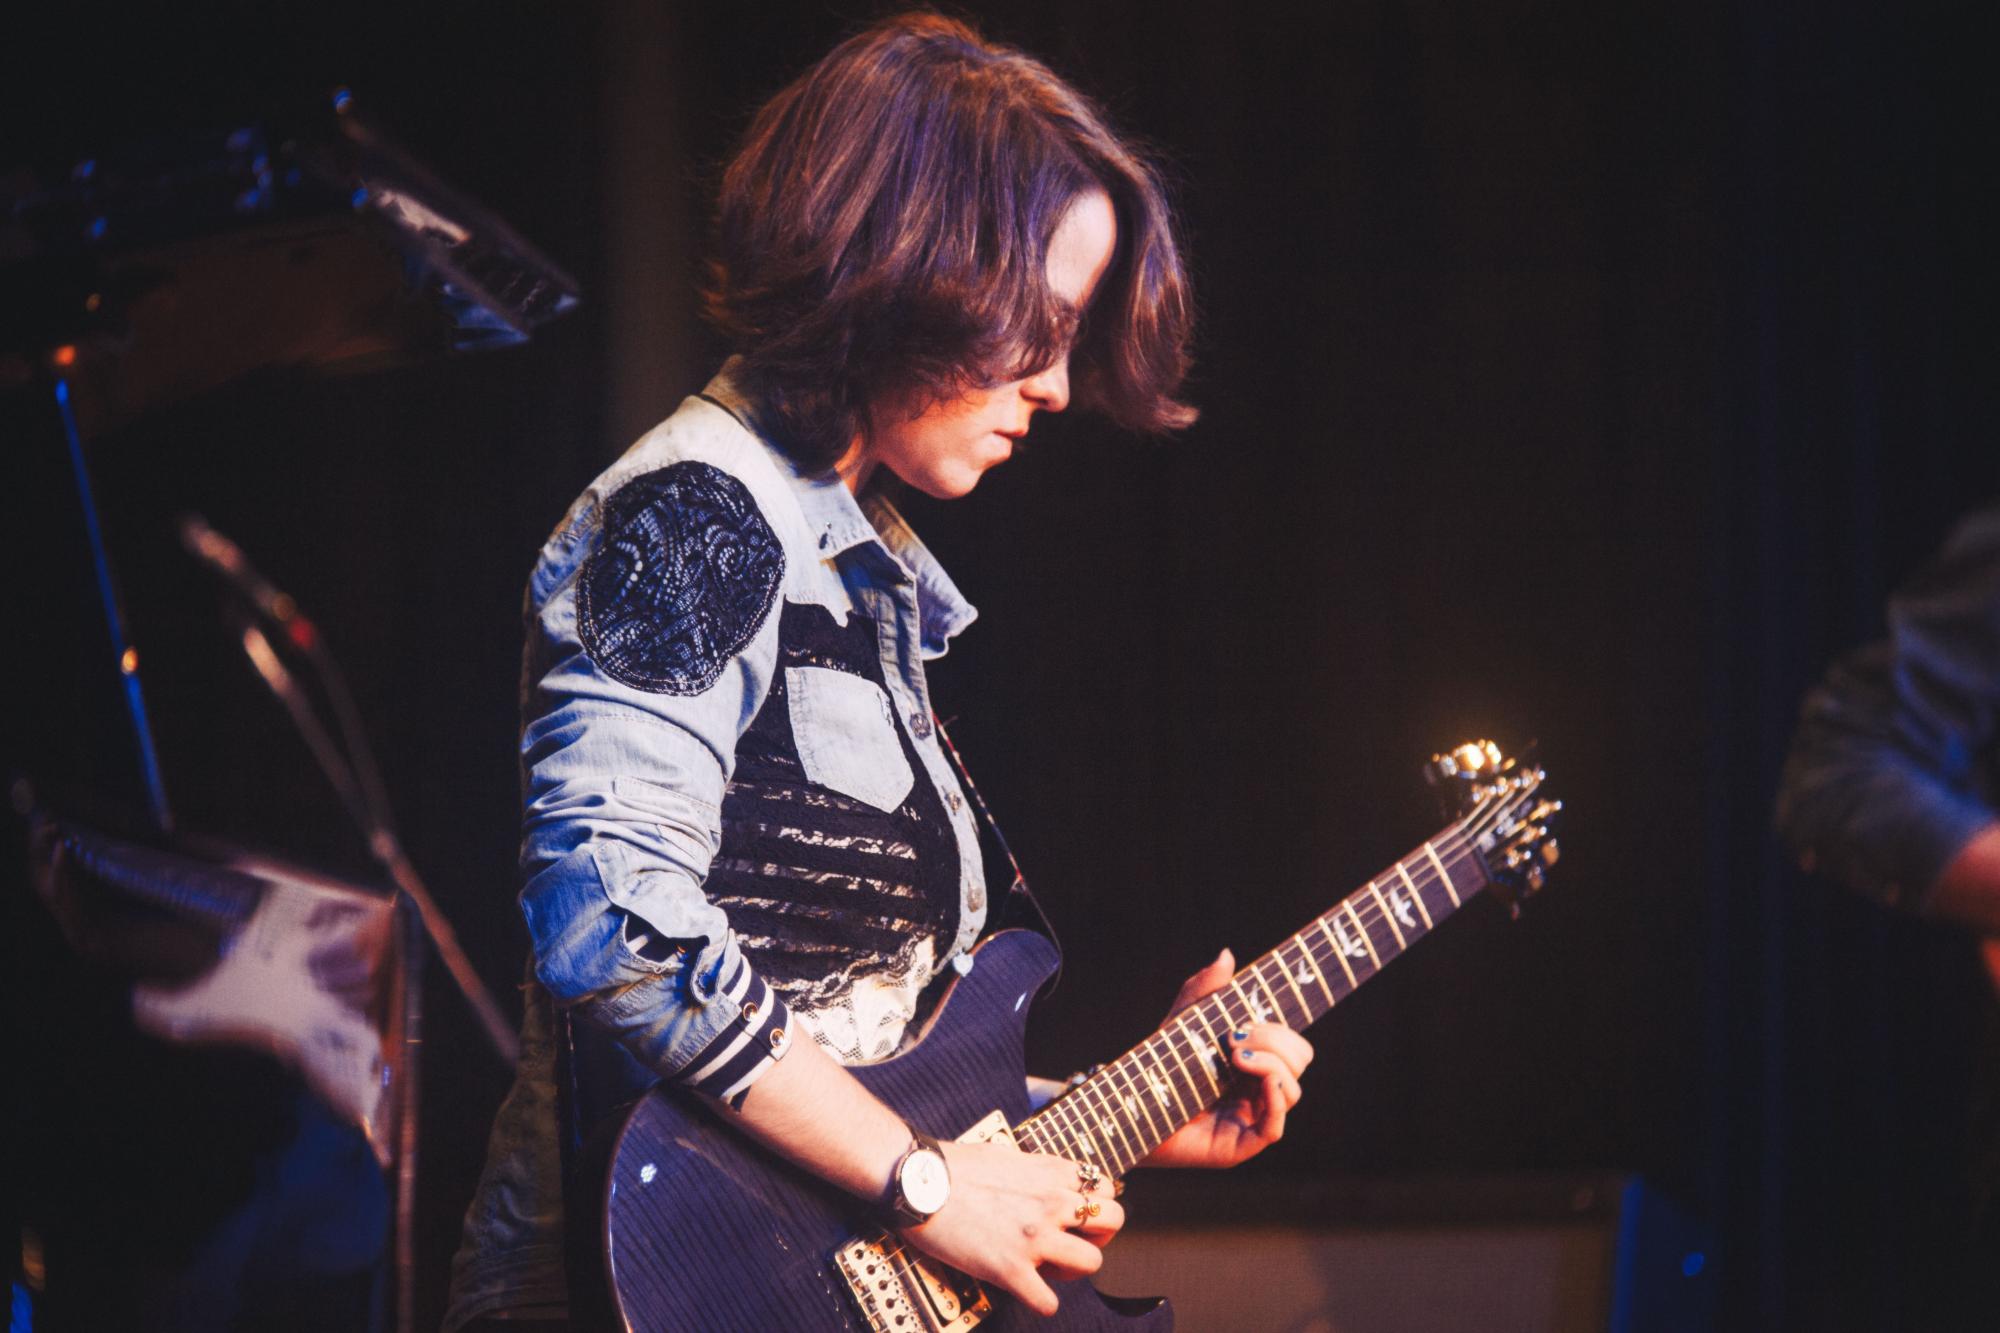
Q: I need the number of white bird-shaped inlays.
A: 9